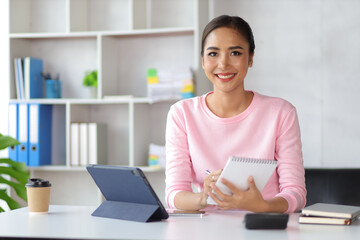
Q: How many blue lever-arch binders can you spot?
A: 3